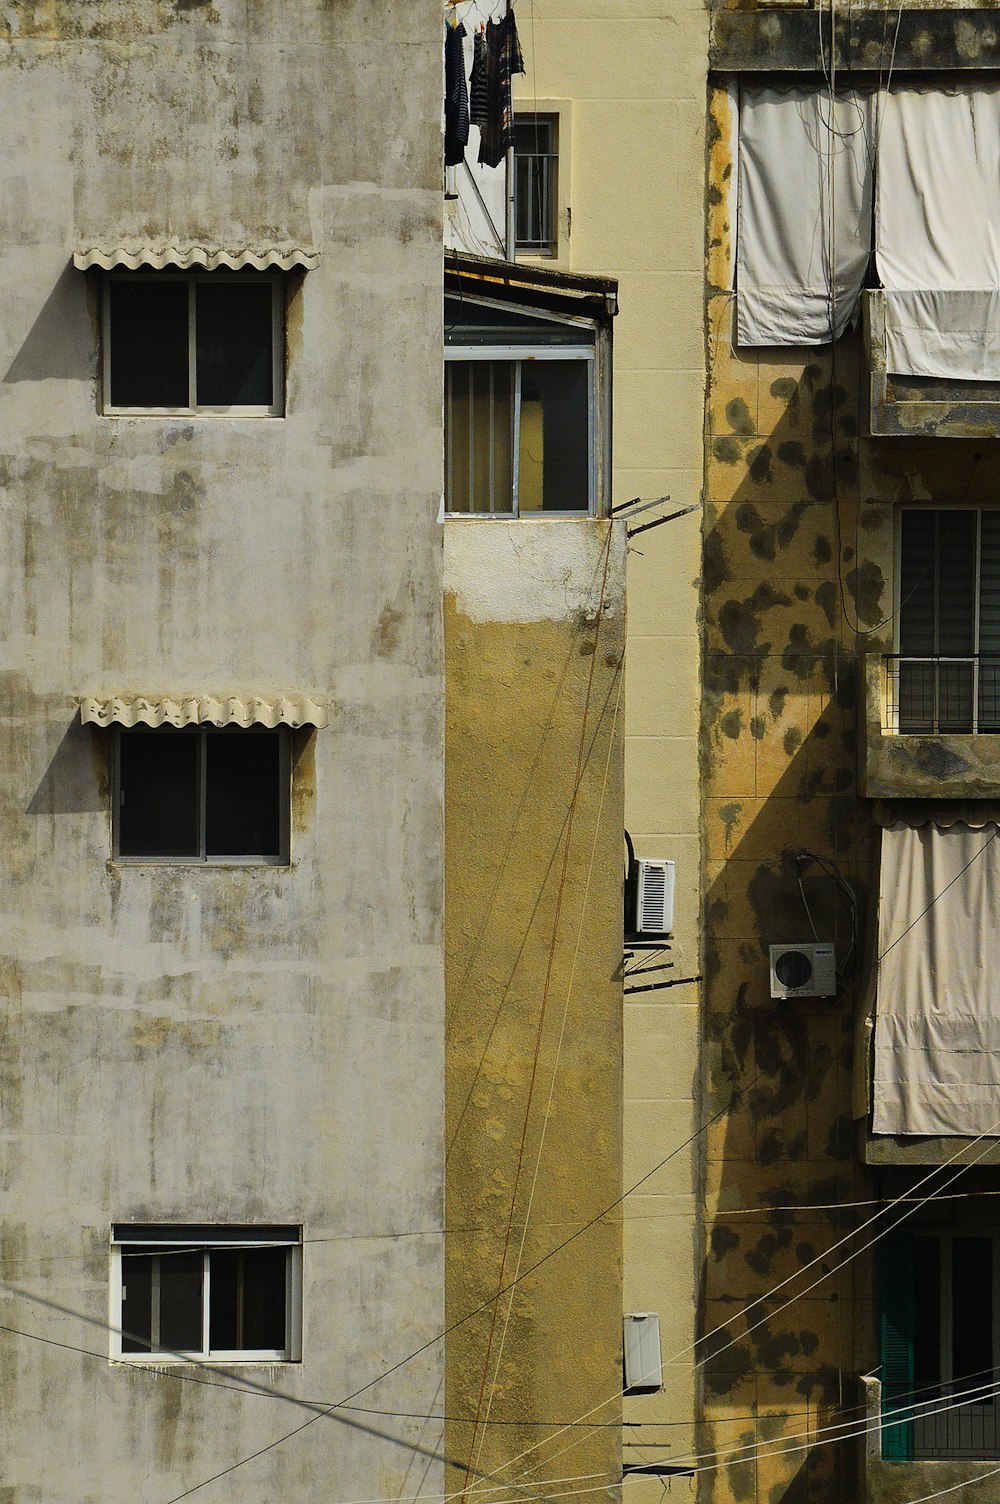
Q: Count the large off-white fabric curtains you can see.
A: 3